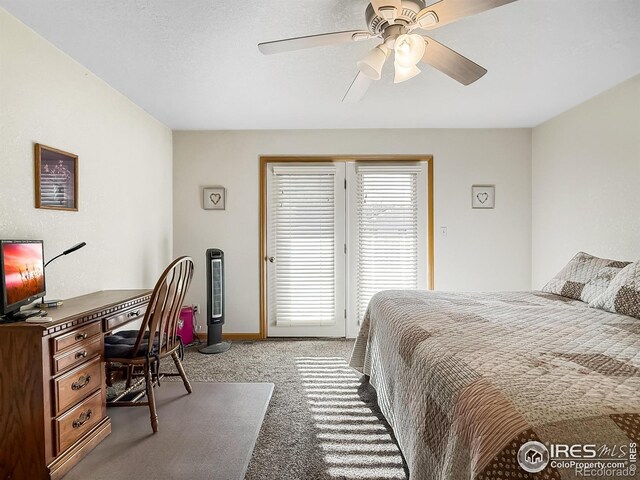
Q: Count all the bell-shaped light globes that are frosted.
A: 3